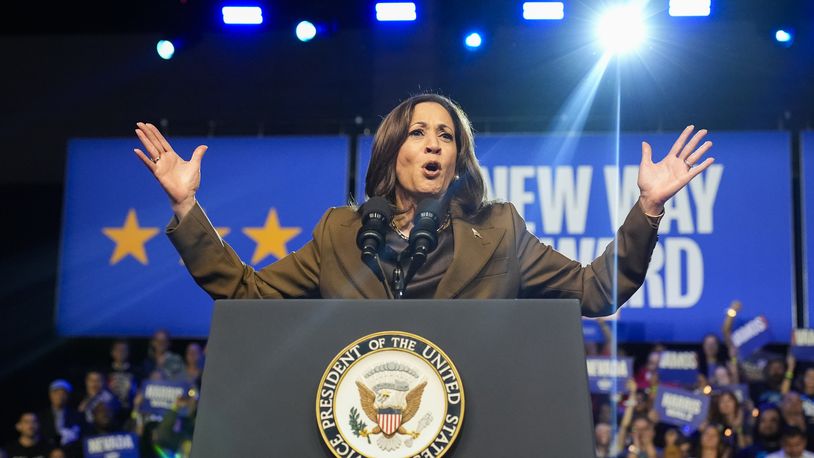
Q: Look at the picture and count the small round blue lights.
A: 4